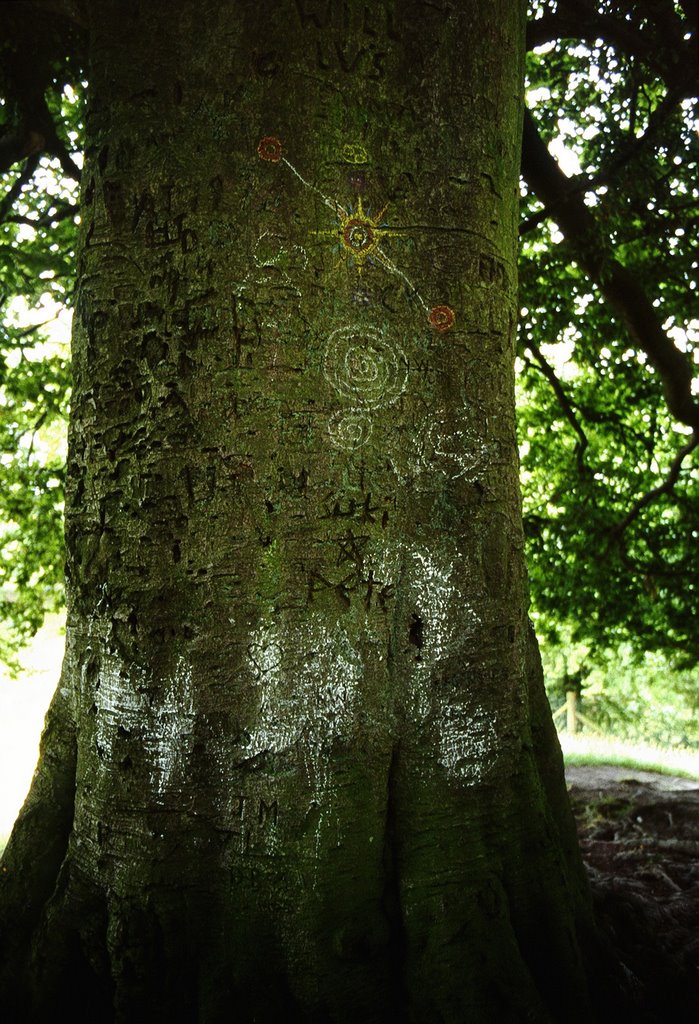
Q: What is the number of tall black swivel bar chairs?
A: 0